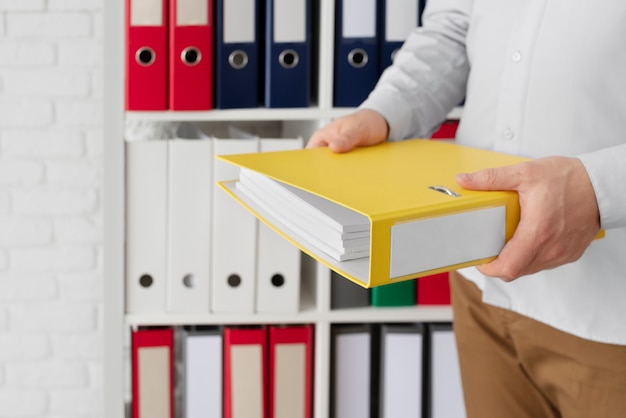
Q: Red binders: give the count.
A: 6